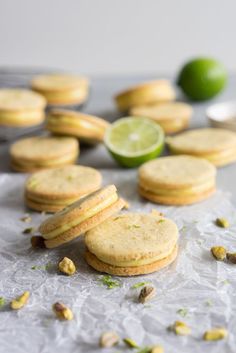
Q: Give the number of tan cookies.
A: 11